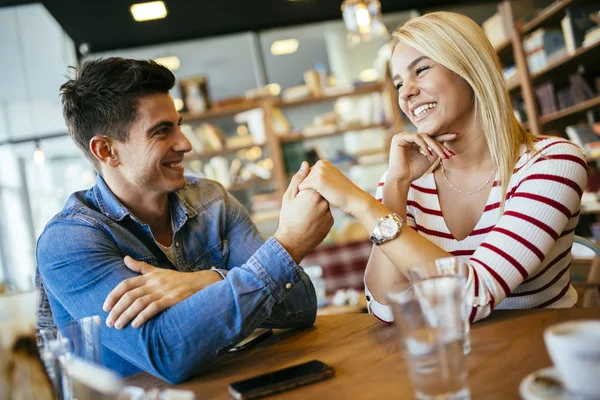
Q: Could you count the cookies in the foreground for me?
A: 0